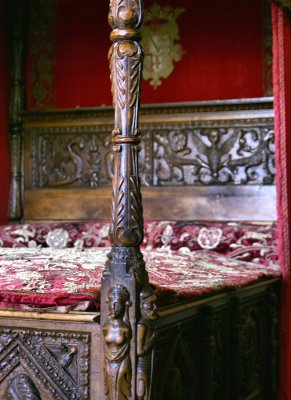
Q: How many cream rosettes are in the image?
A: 2